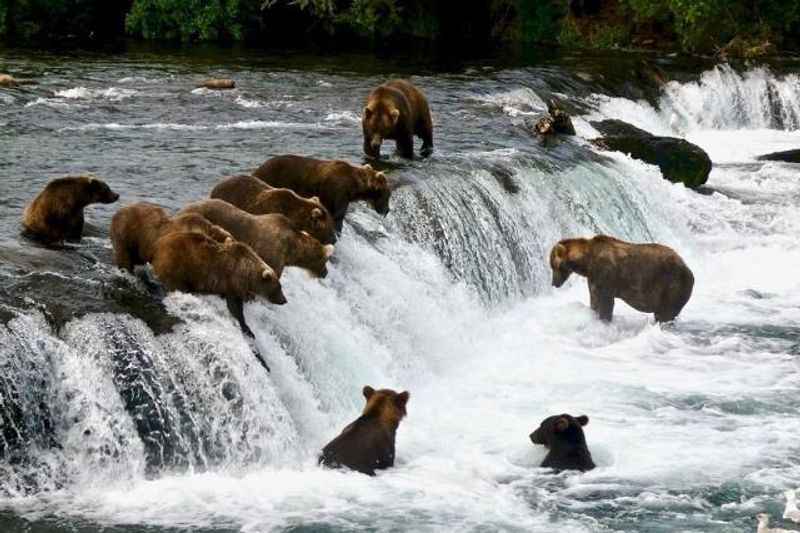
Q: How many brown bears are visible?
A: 10